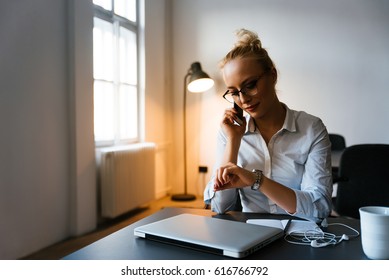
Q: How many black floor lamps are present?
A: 1